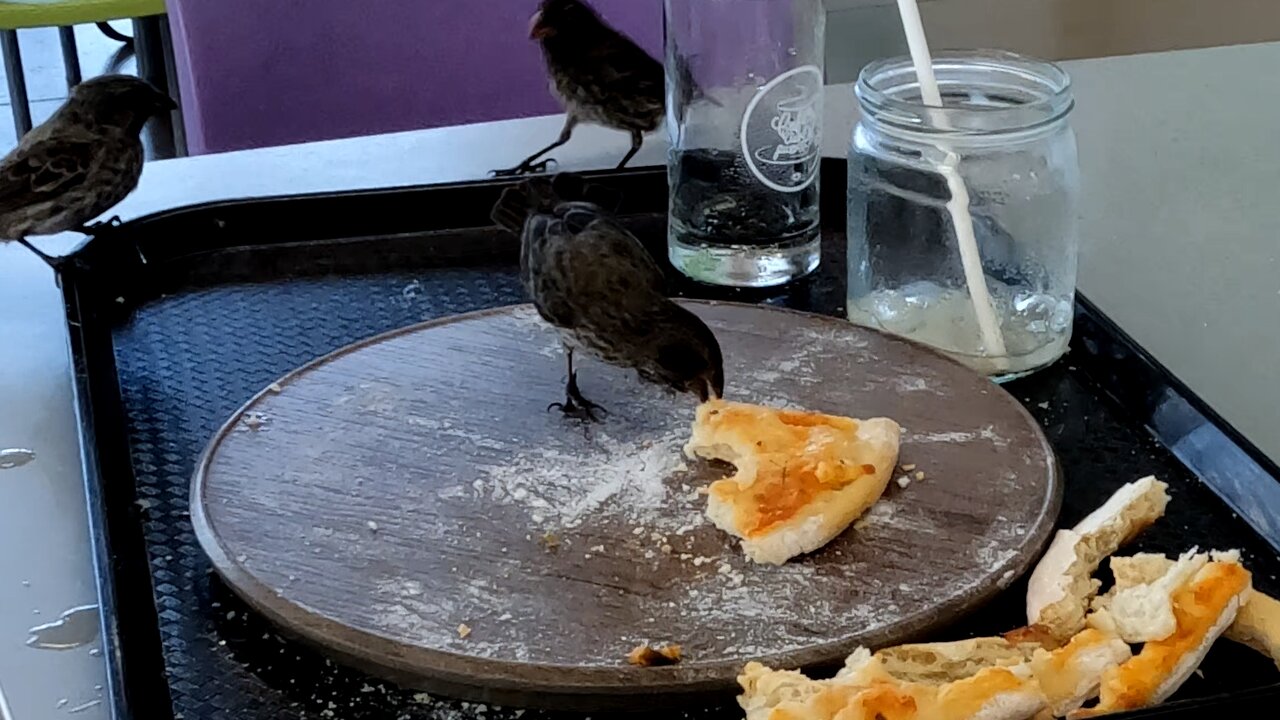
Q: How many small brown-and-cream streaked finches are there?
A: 3